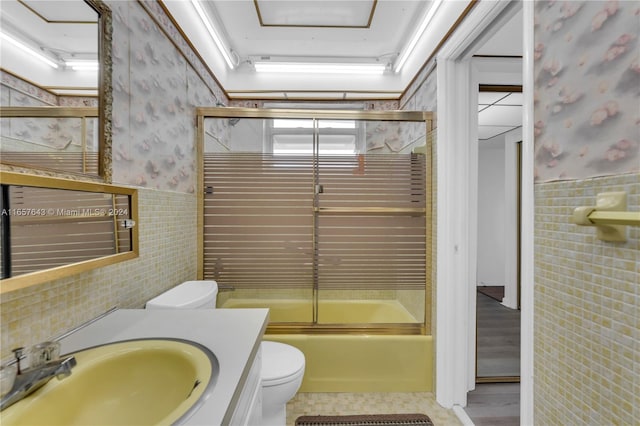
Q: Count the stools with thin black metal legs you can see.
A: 0